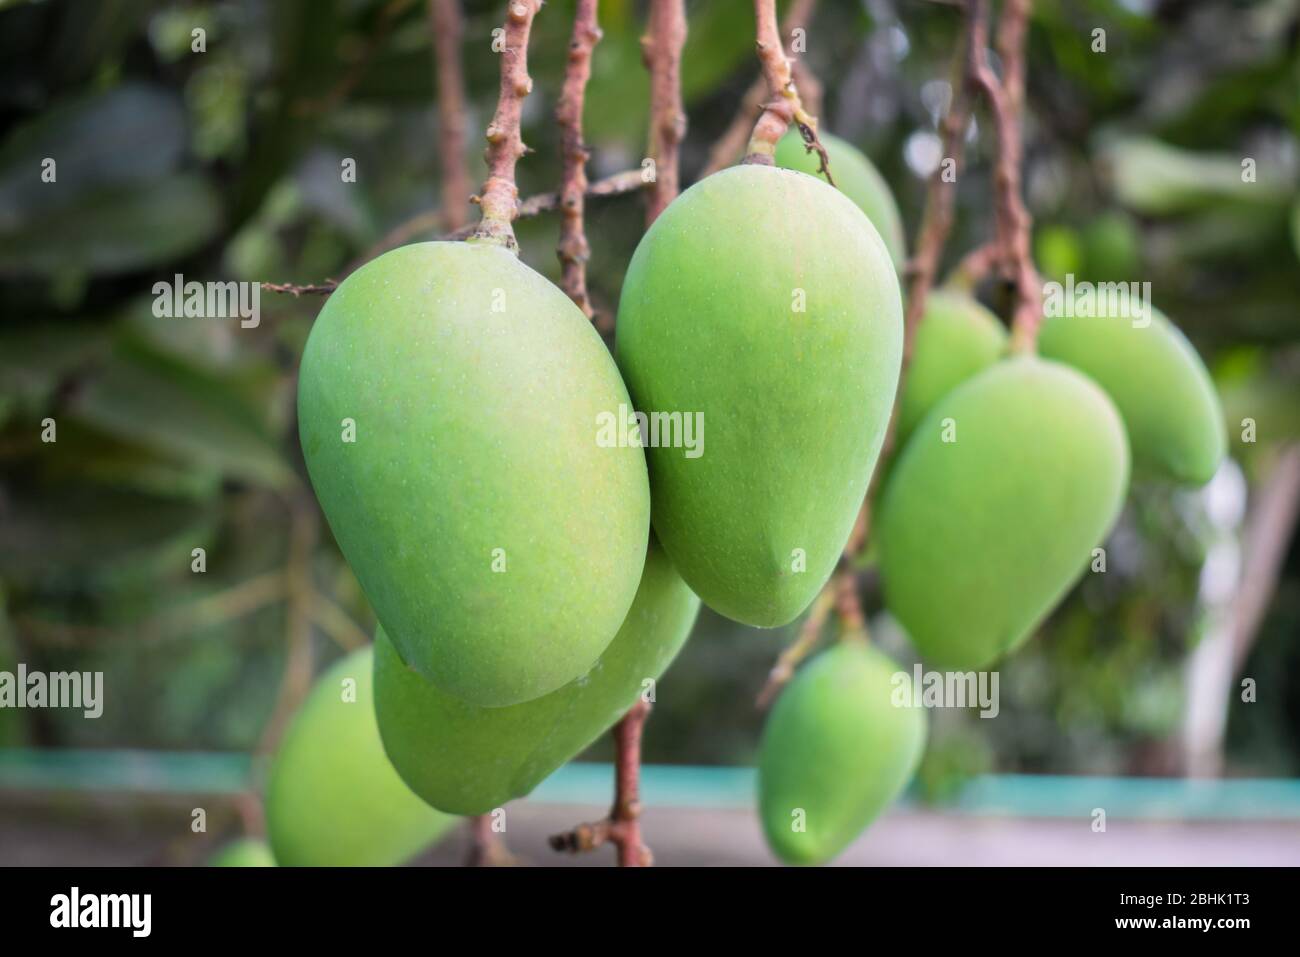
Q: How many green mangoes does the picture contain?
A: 10